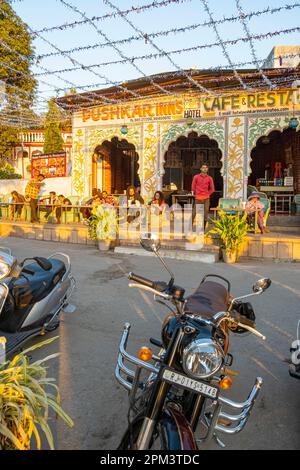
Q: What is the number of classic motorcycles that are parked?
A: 1